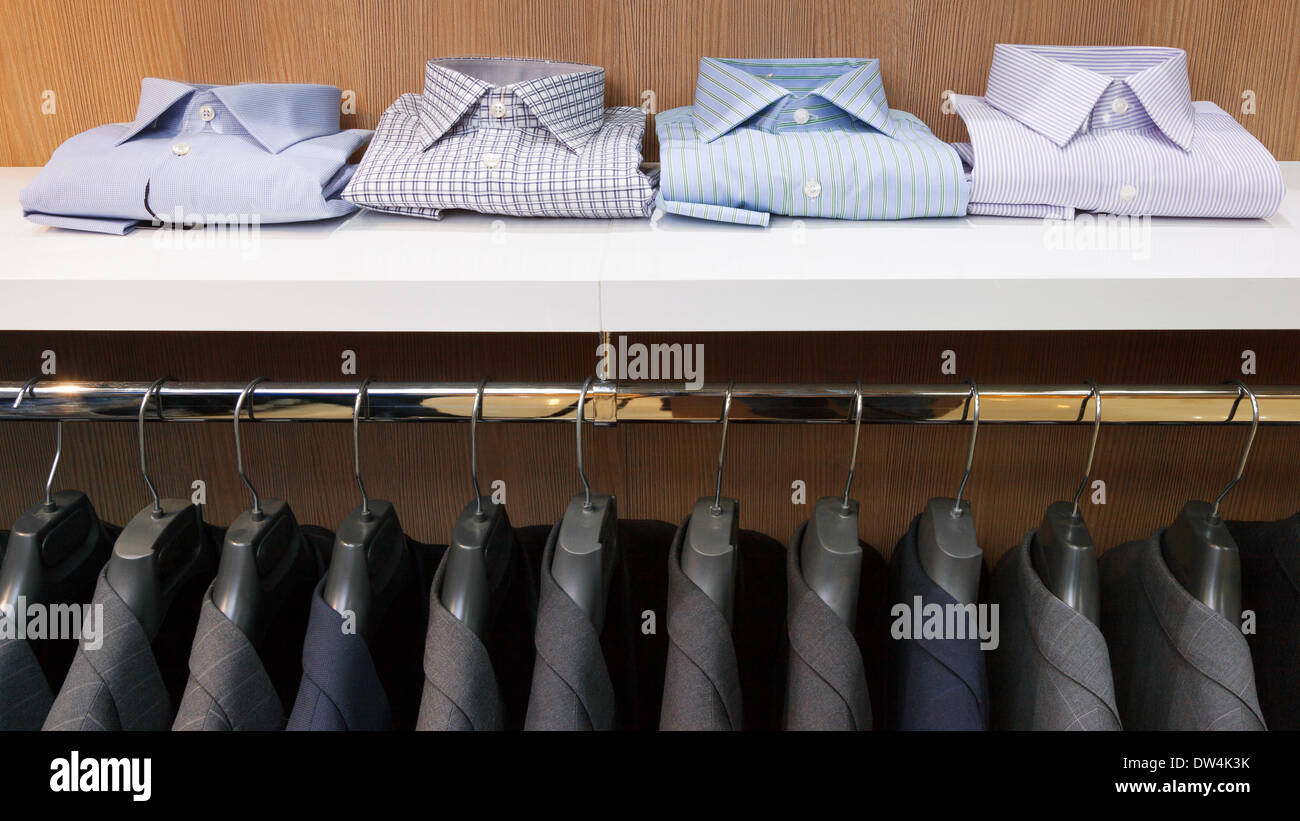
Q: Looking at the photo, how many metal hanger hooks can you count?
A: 11